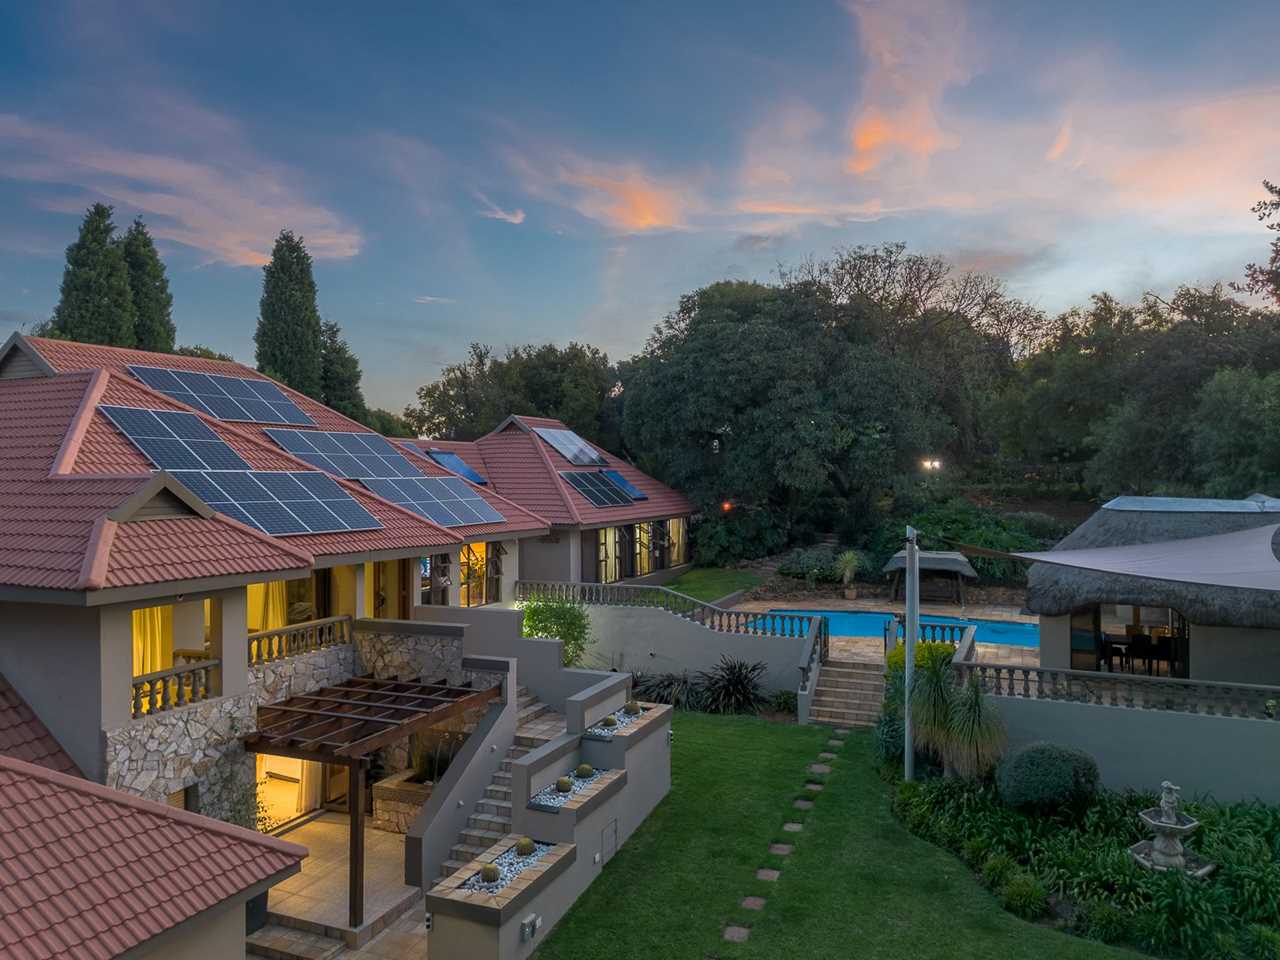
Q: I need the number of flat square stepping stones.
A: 11